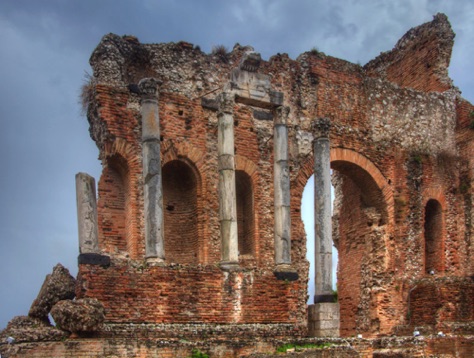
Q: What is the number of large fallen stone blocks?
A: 2